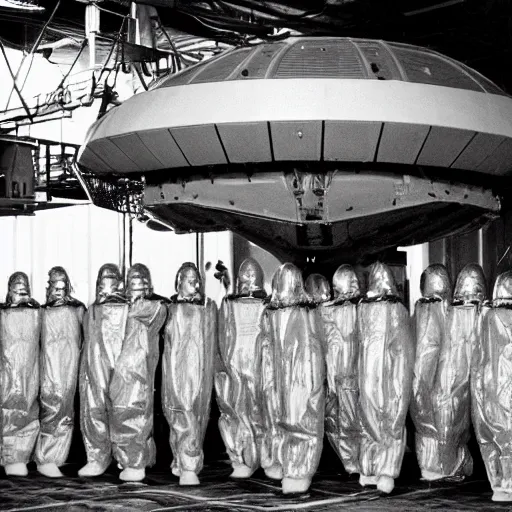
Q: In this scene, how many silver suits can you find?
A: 13